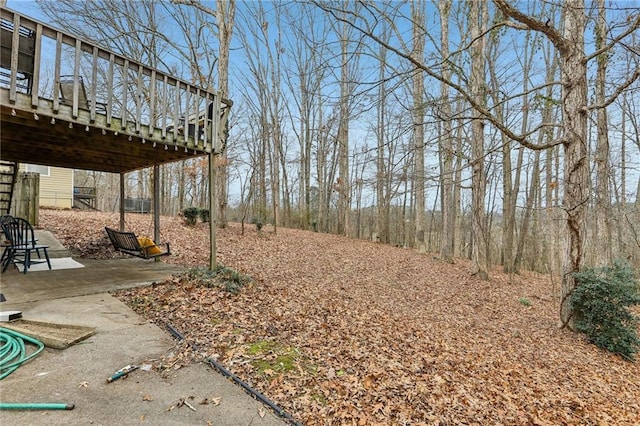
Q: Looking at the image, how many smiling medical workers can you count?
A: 0